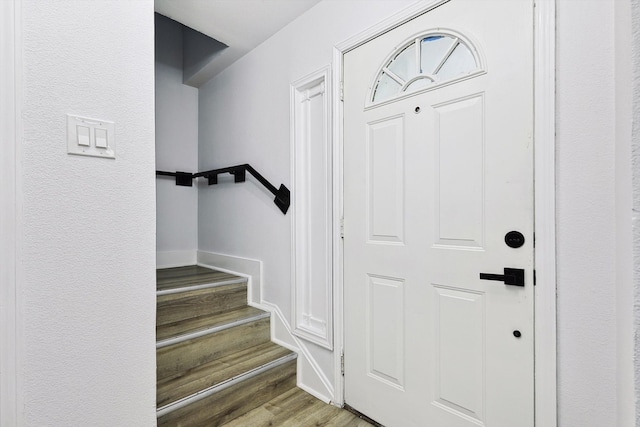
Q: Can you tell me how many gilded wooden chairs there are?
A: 0